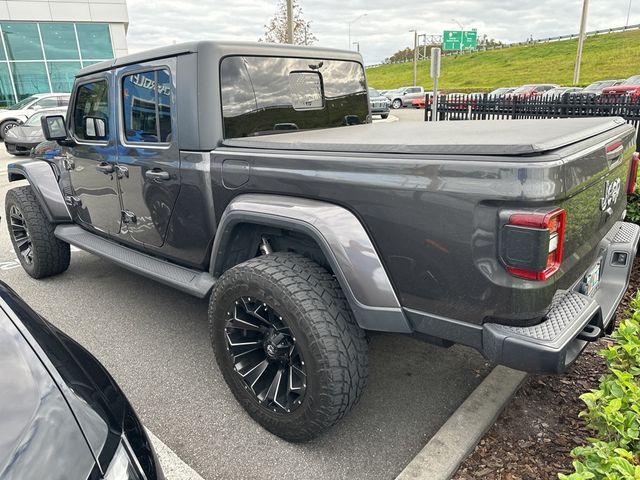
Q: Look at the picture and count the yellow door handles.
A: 0